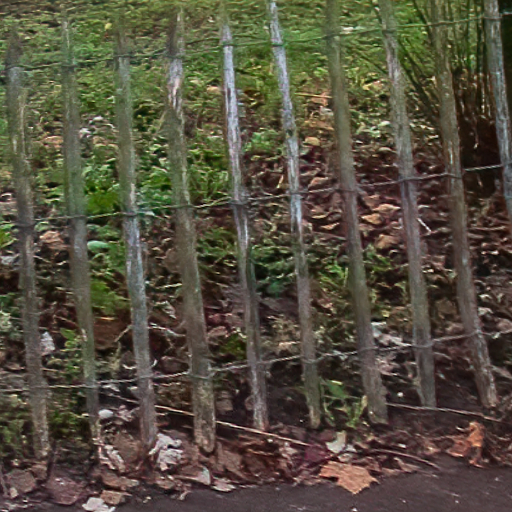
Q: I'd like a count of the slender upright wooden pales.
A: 10